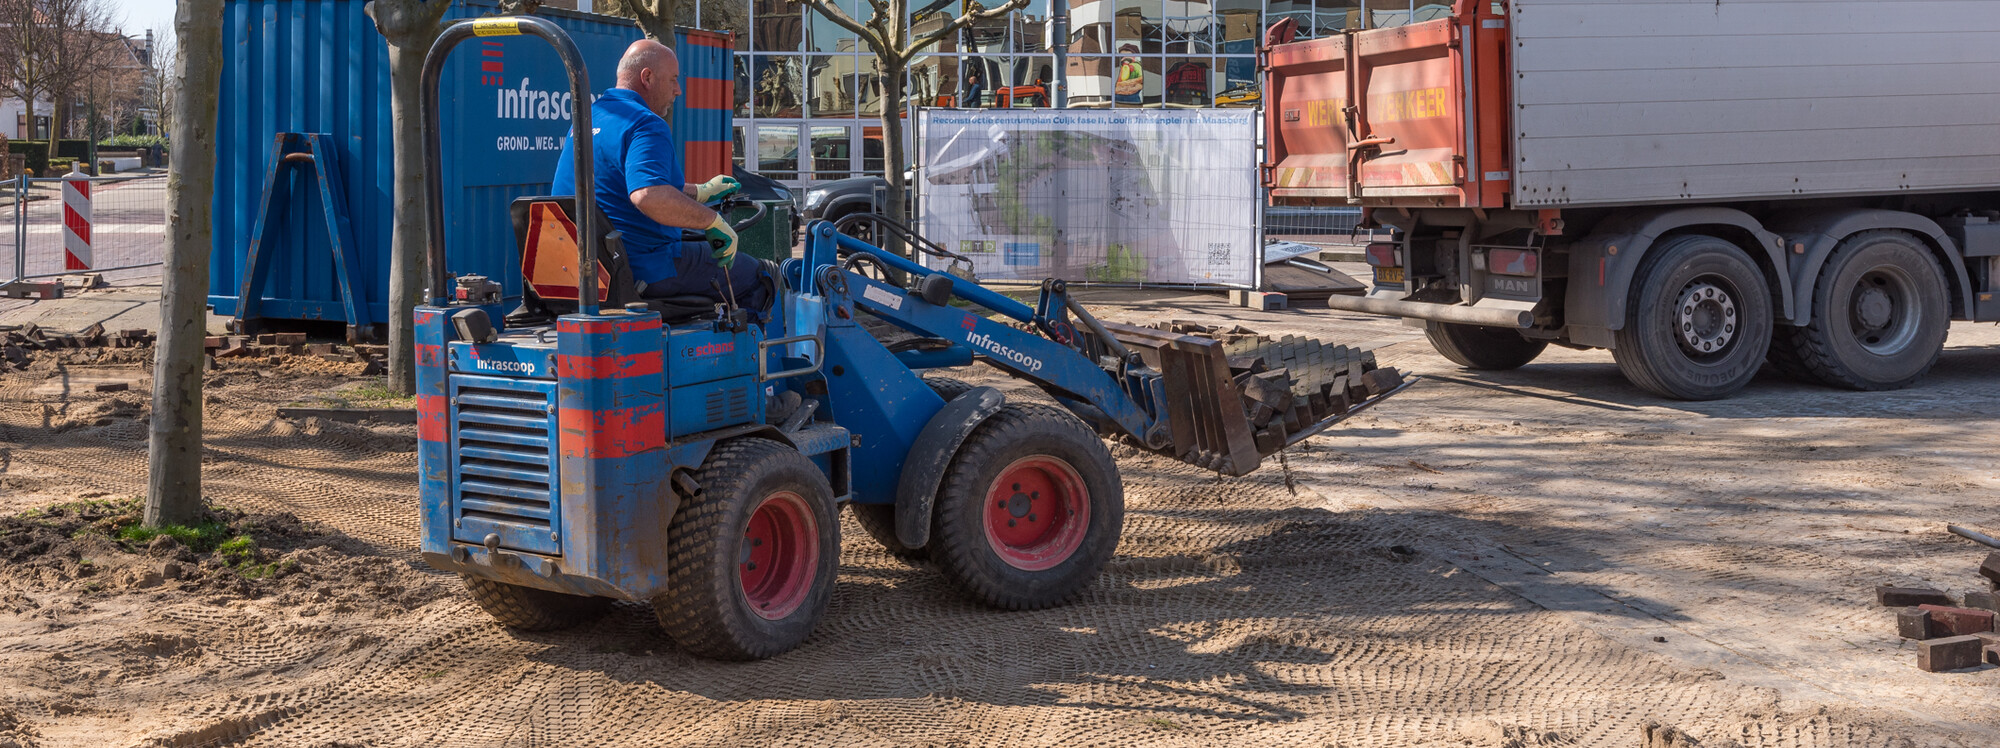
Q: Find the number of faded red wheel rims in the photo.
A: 2